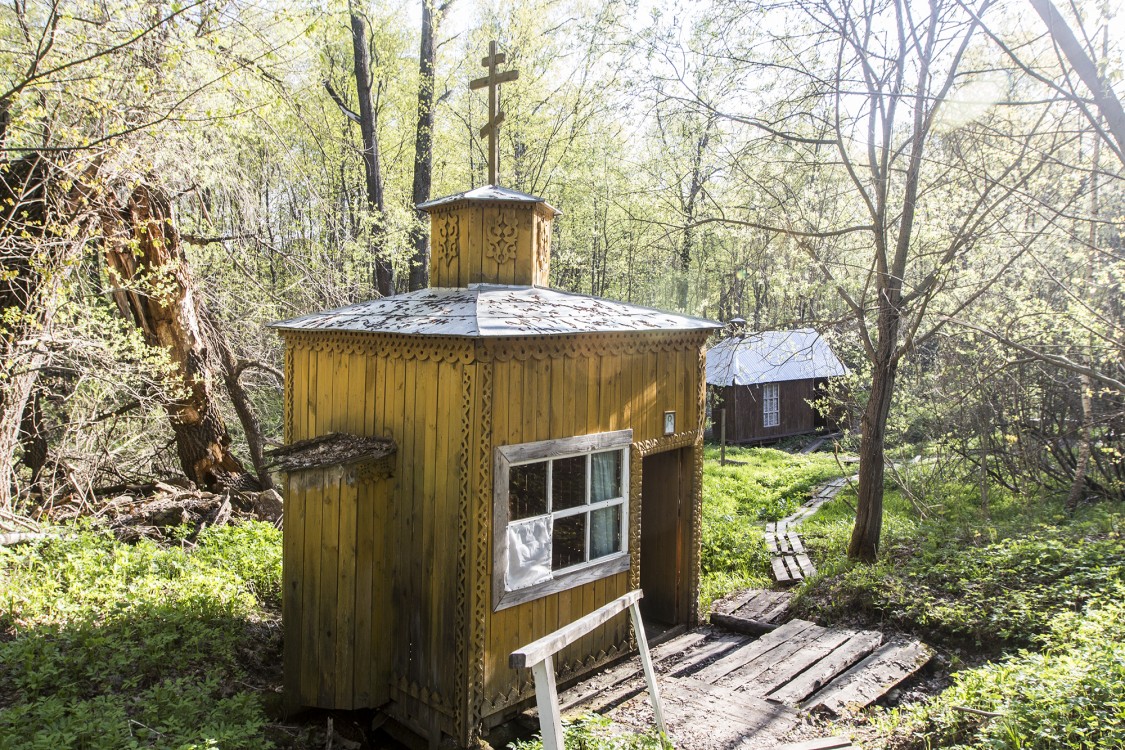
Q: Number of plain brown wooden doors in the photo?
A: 1